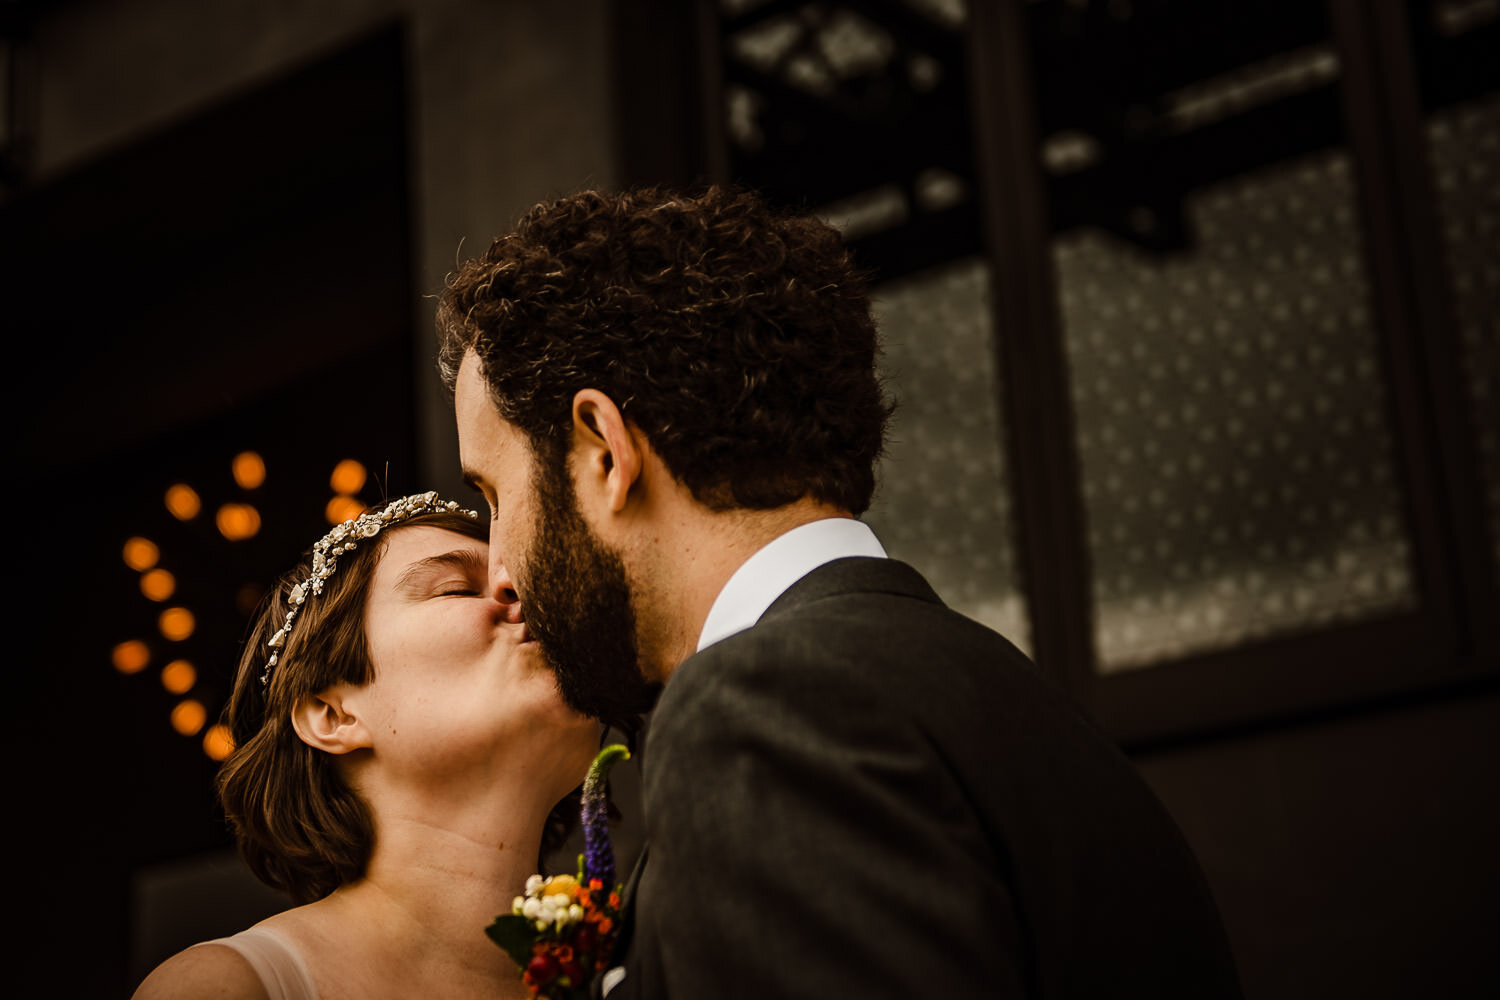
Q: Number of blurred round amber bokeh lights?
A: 12